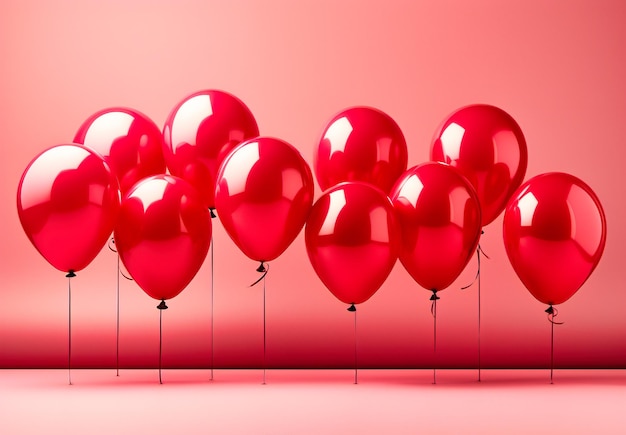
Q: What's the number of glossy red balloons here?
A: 10